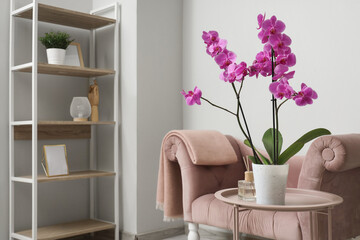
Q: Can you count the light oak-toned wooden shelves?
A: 5